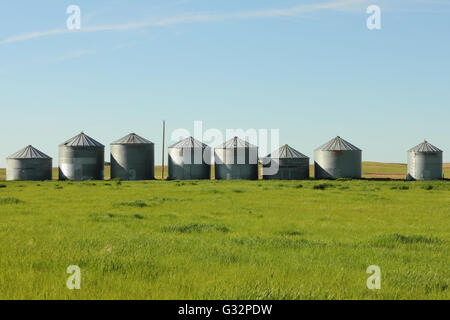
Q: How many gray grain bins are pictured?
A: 8